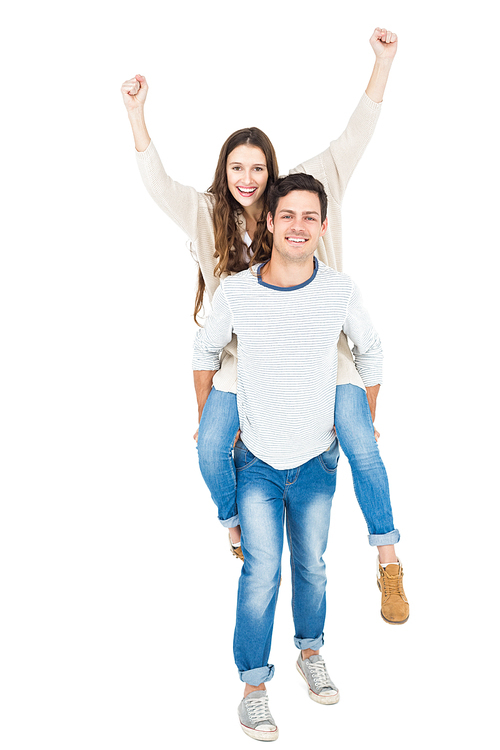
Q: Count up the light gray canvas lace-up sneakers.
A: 2